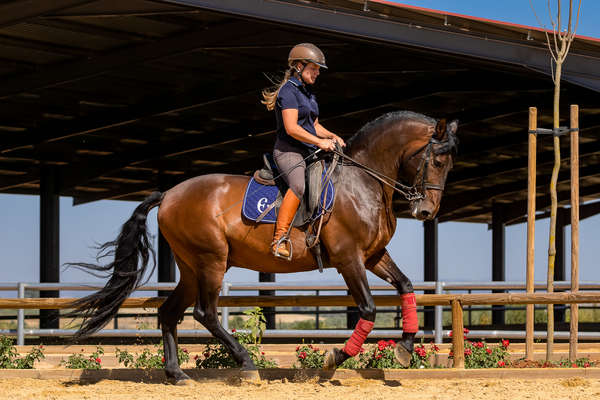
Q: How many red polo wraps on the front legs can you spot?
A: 2